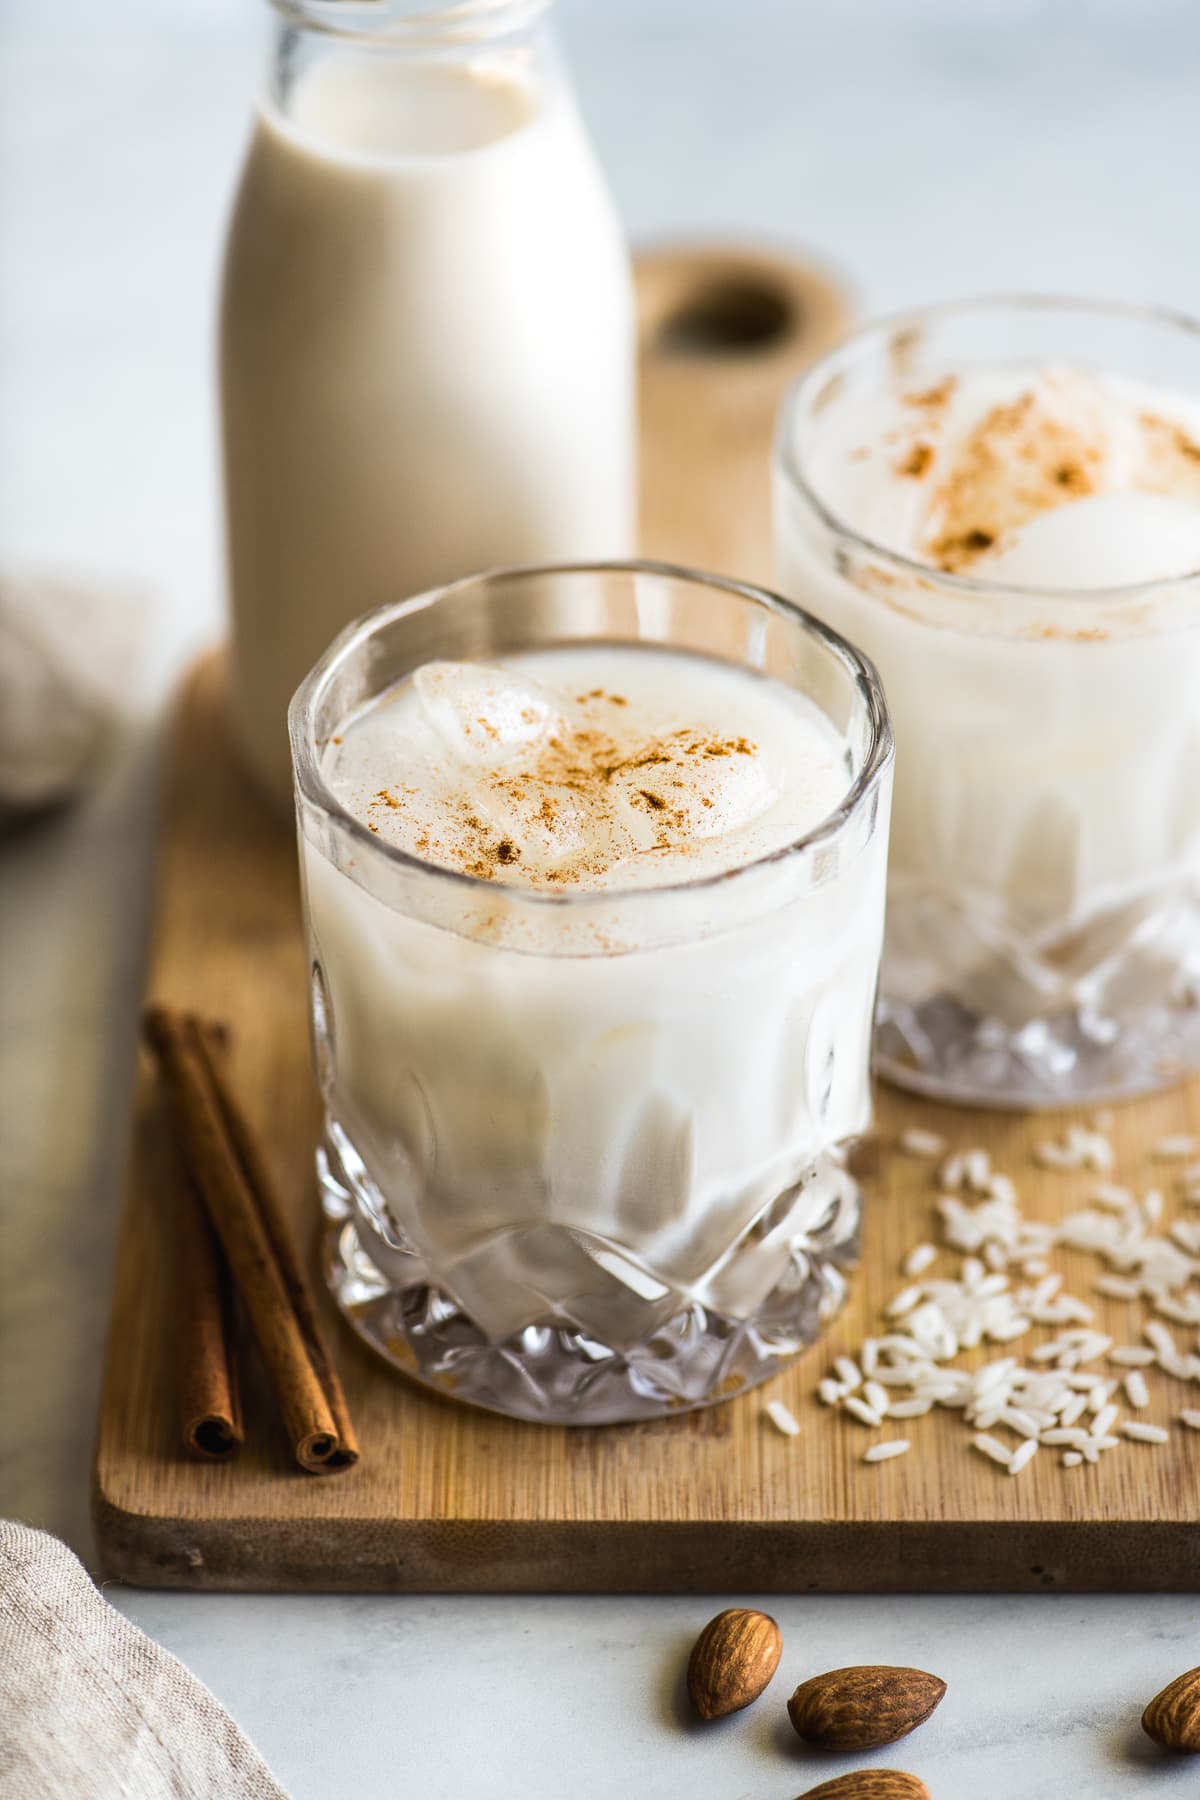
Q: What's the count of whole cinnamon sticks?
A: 2